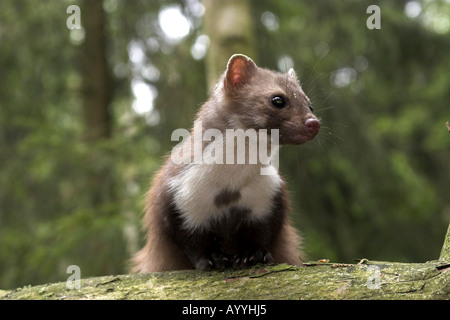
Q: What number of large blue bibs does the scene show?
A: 0